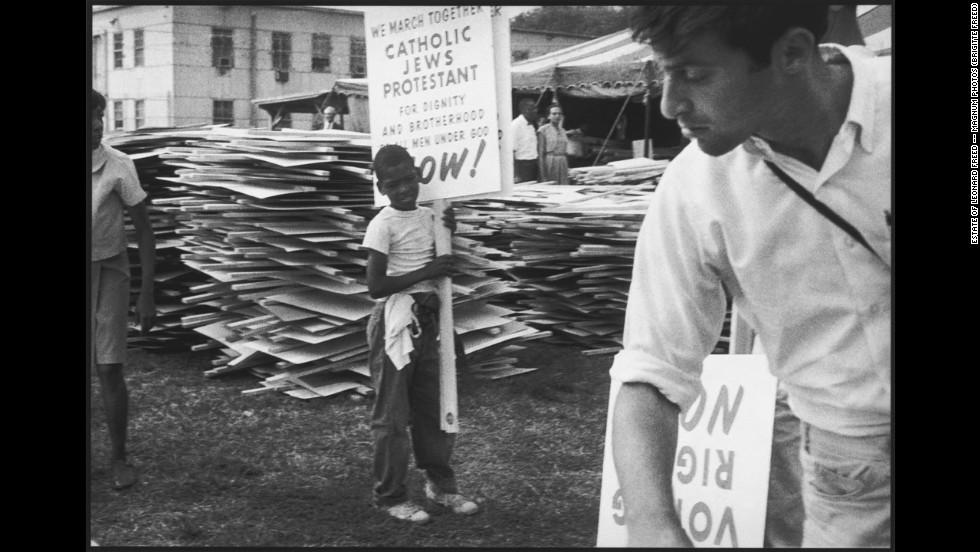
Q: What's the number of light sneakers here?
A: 2